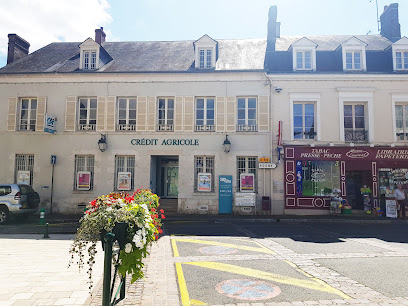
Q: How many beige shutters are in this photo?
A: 12